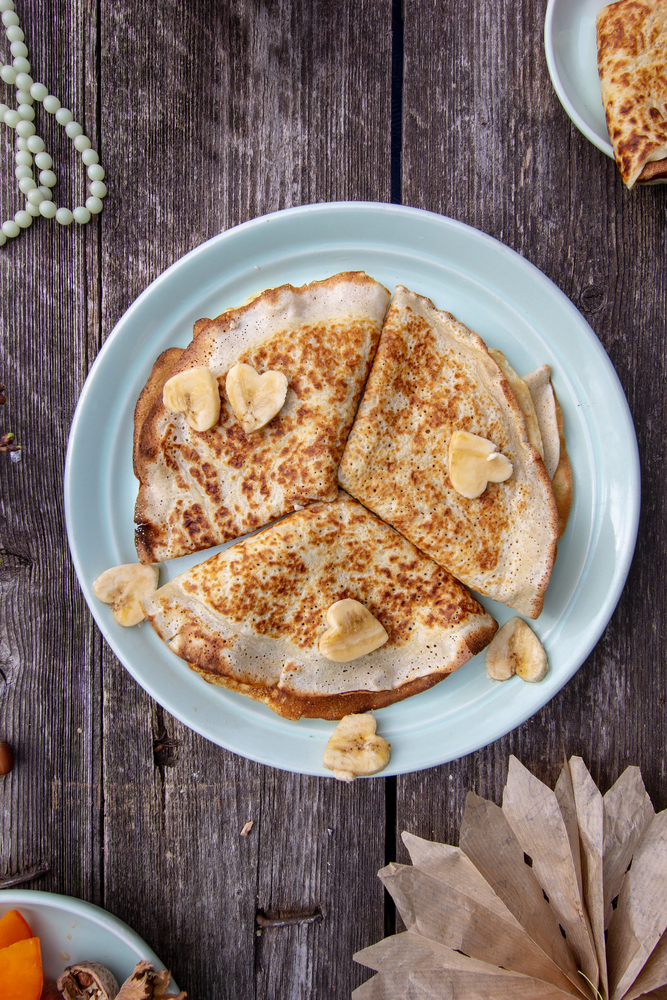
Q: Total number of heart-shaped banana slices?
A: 7